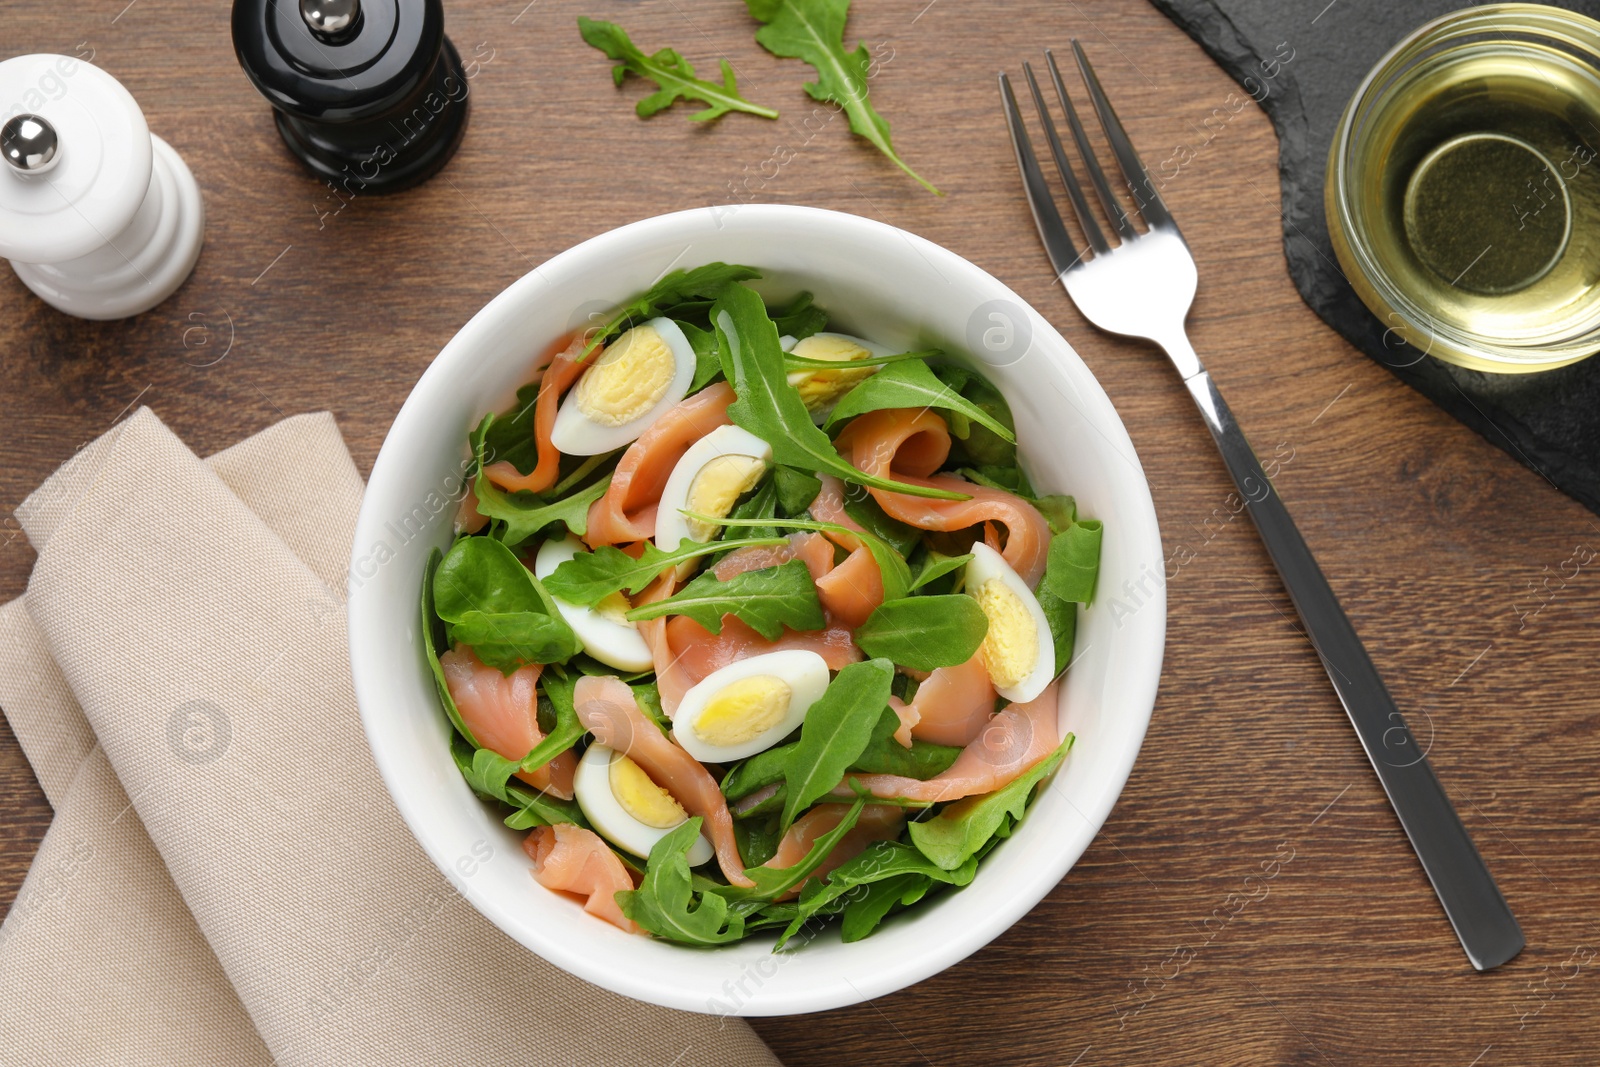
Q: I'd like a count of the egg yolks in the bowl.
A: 7